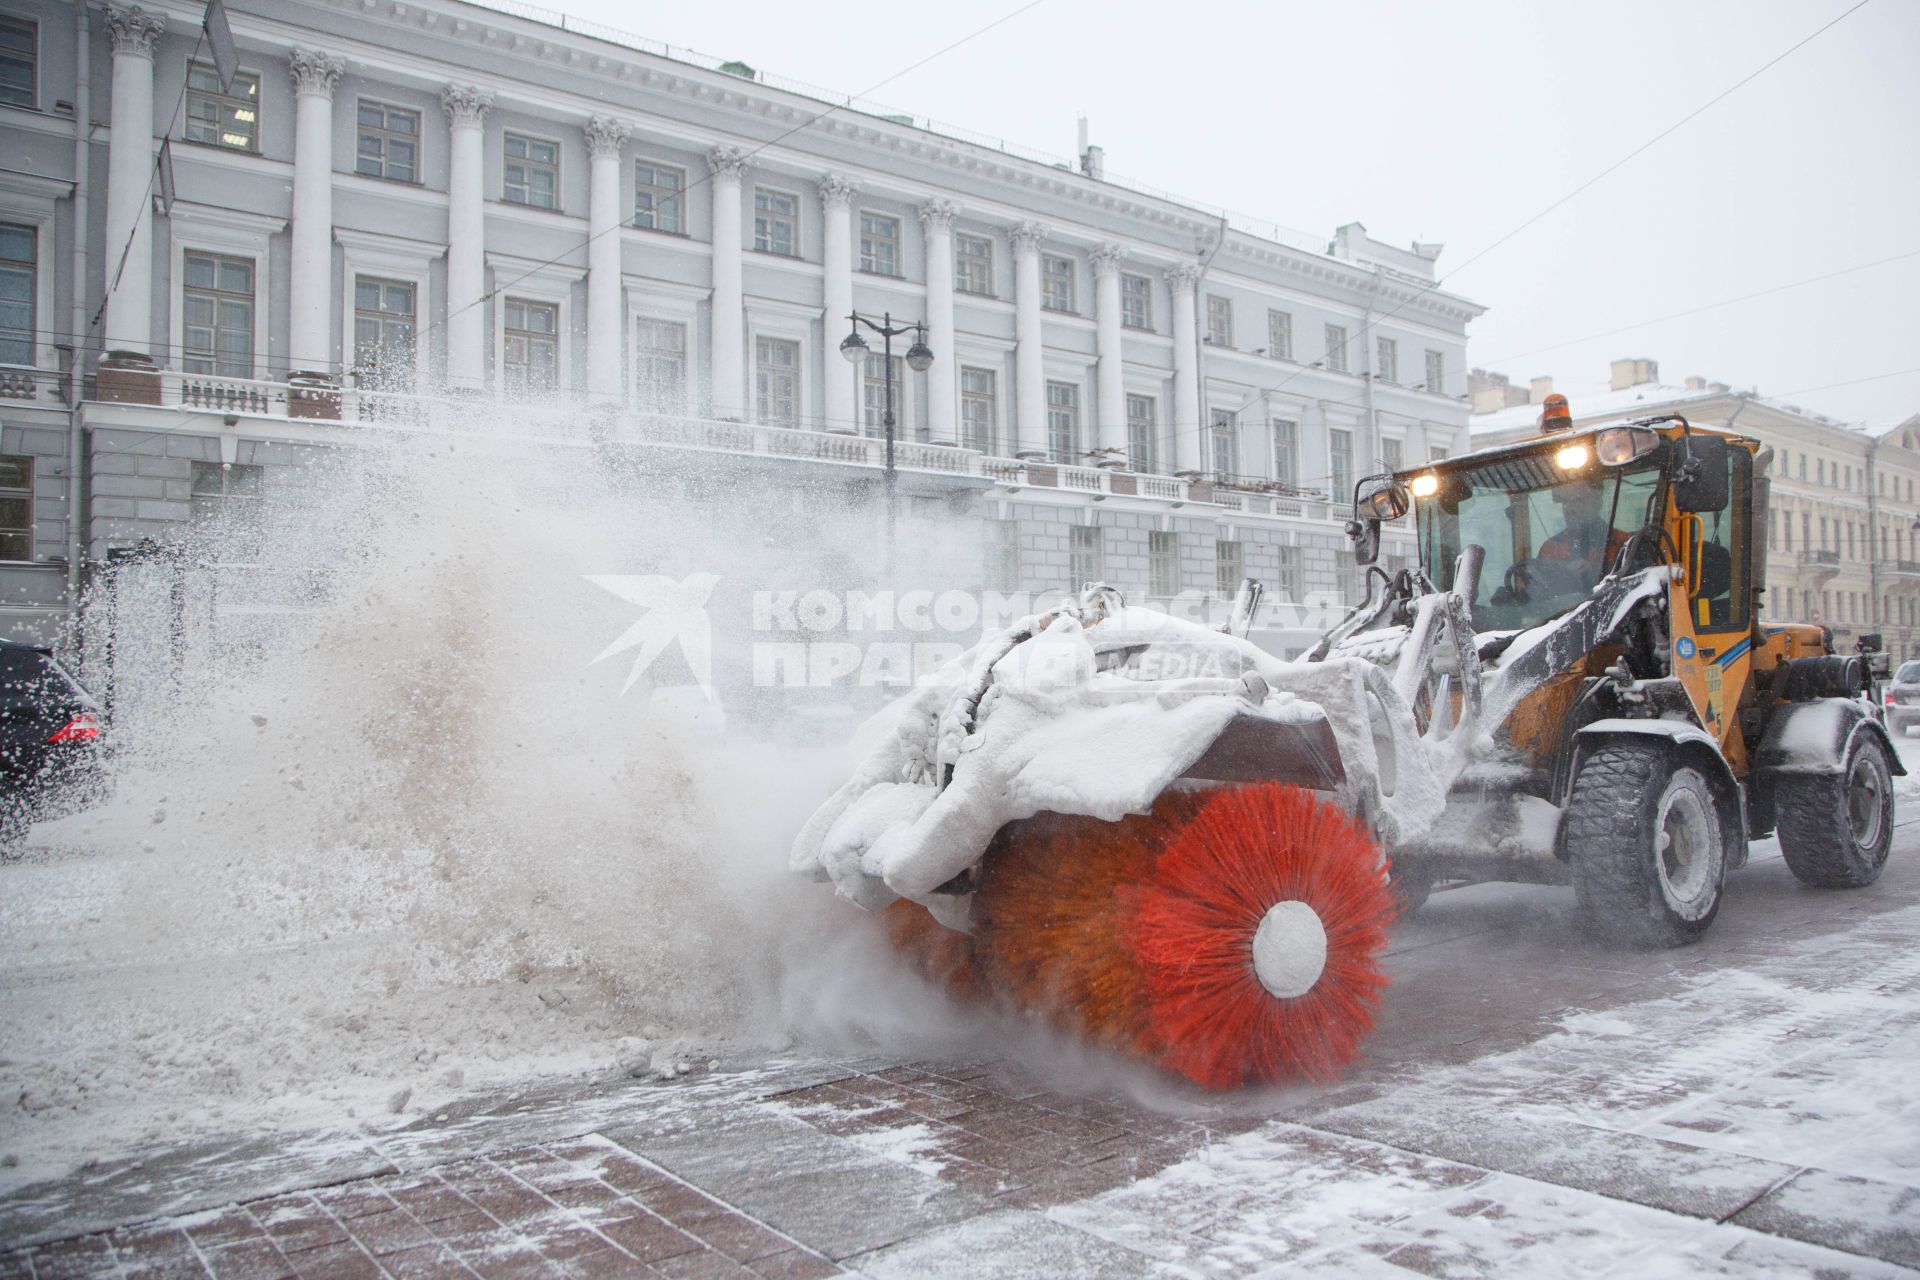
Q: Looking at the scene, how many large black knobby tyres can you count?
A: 2